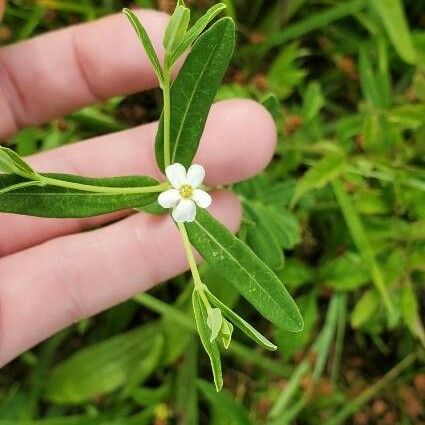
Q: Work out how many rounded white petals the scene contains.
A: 5